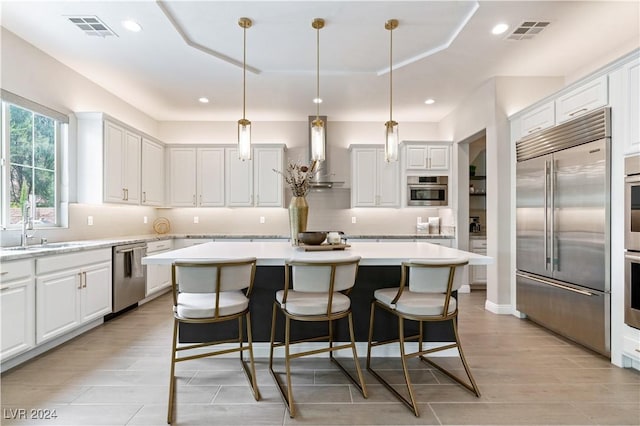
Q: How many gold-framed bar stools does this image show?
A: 3